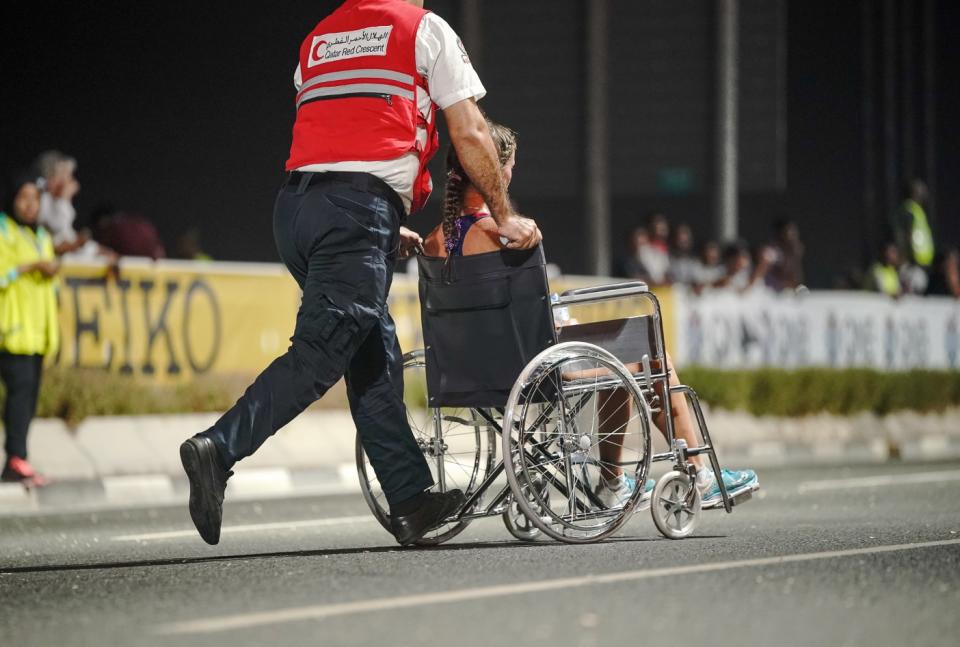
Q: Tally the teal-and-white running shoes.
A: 2